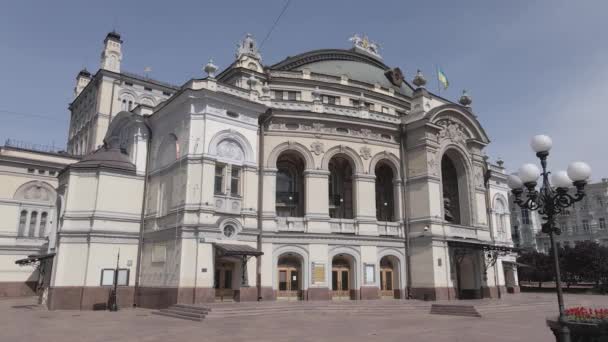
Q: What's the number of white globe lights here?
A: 5